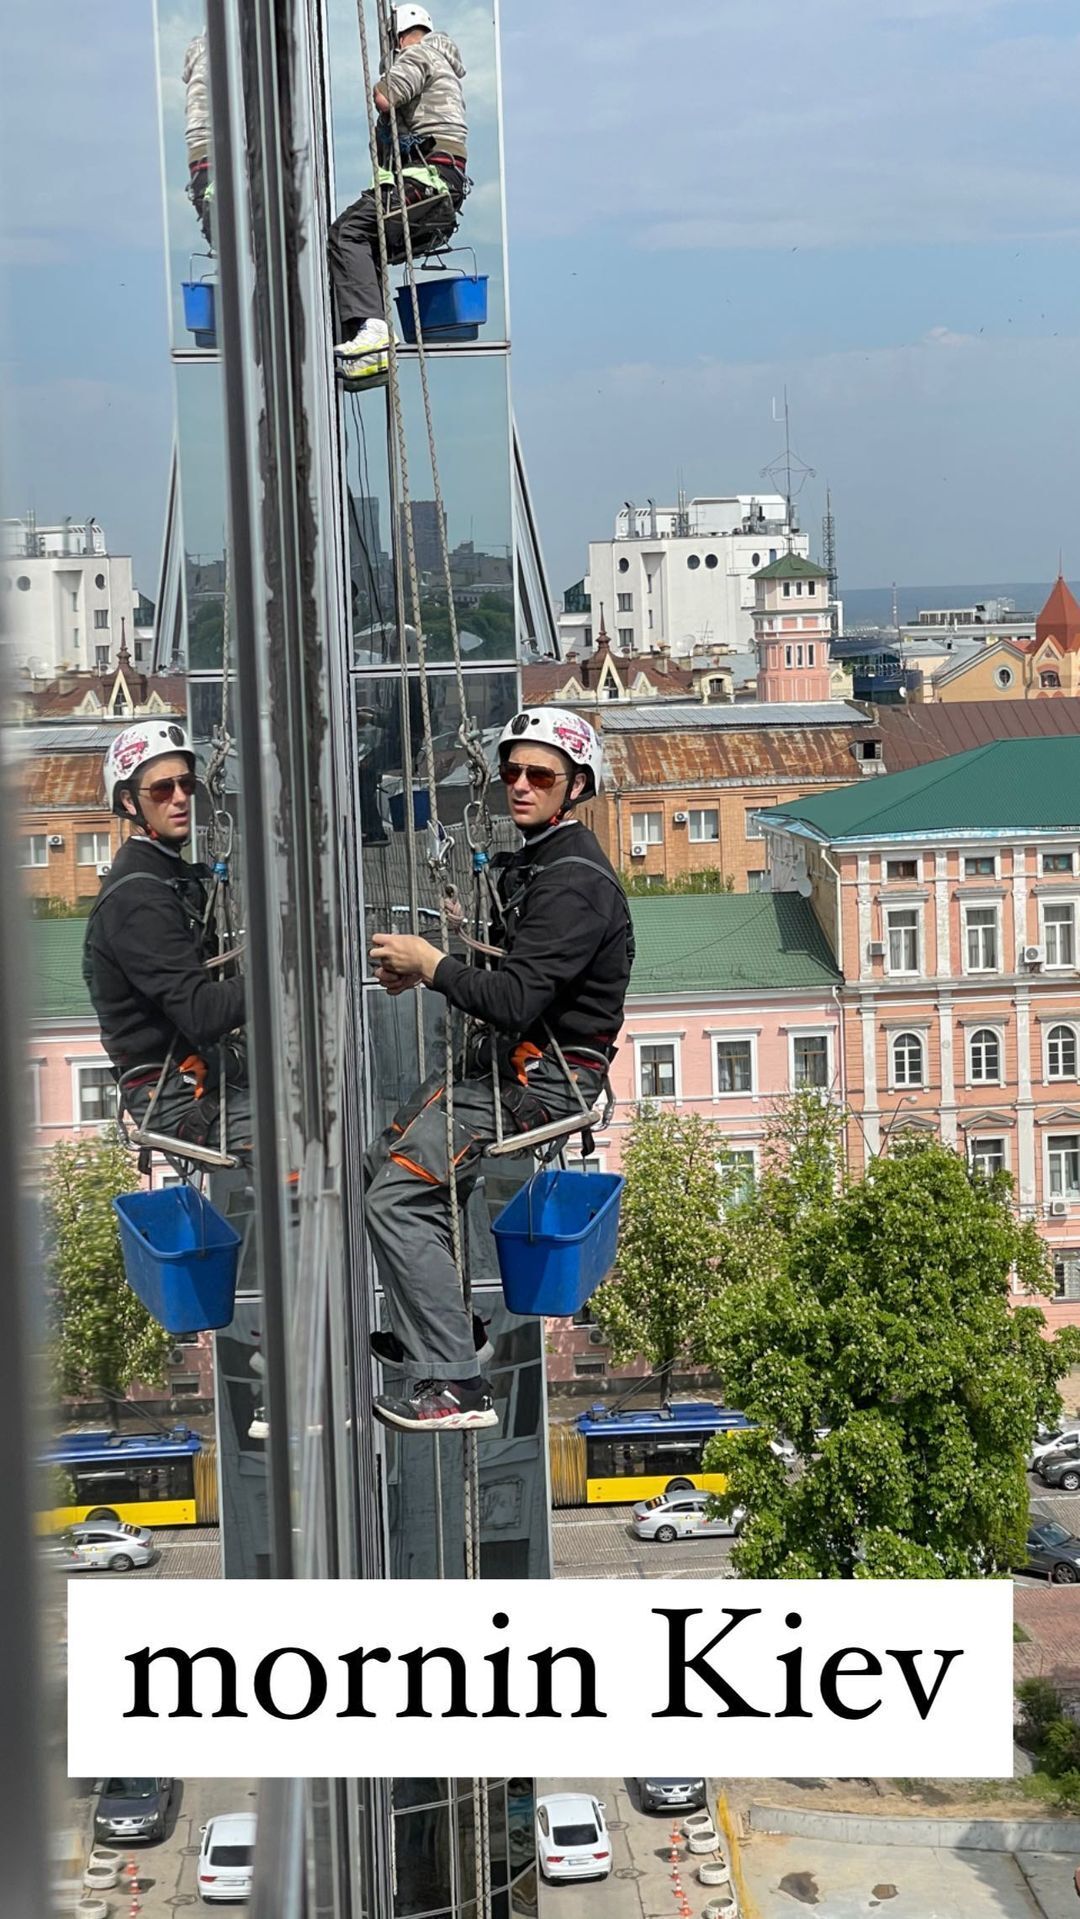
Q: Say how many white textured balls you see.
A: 0